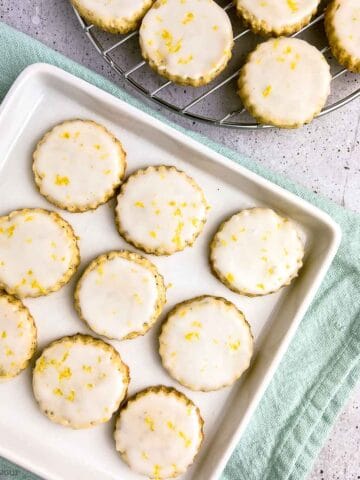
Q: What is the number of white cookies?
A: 14